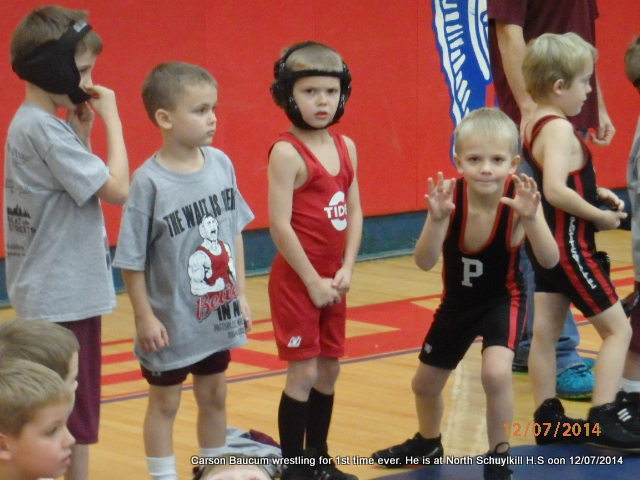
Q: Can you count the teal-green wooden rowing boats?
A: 0